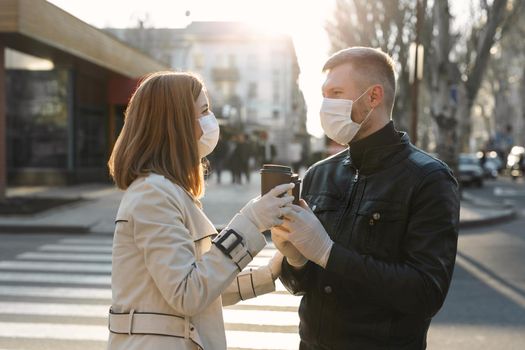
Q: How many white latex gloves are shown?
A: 4